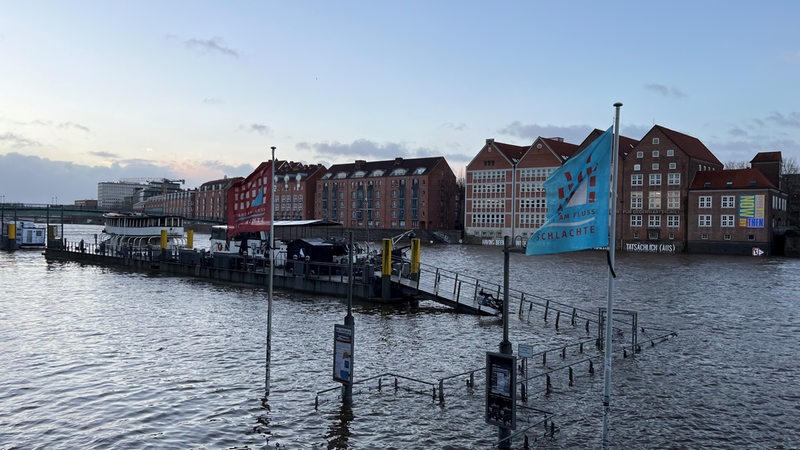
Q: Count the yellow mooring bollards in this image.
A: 5